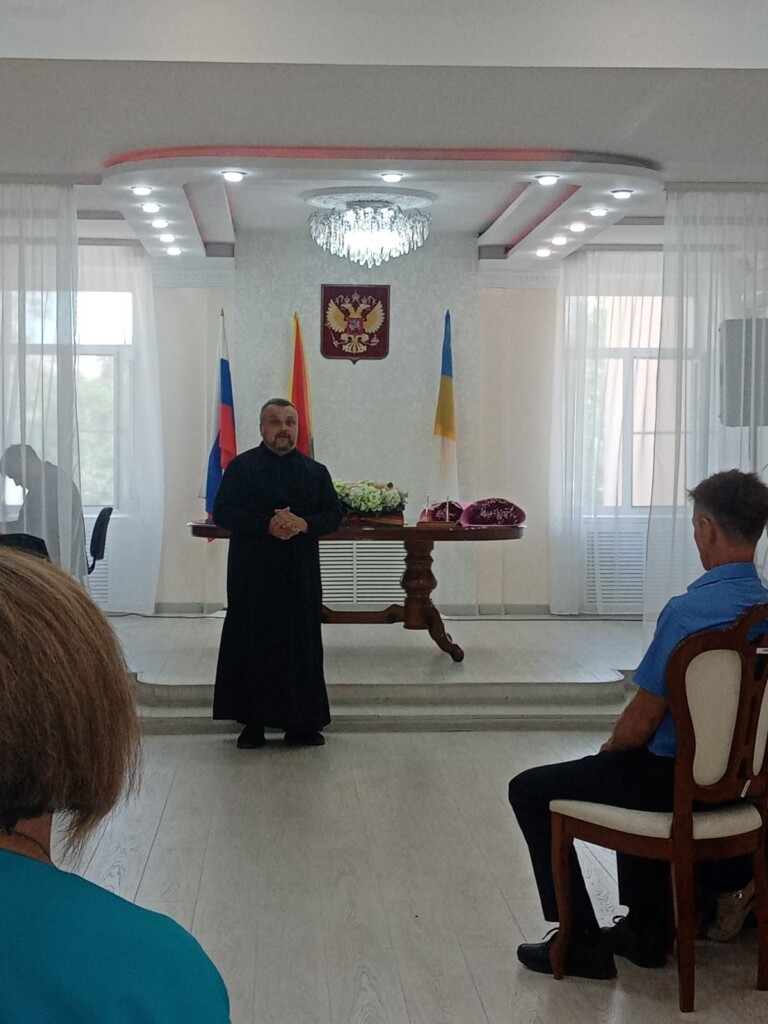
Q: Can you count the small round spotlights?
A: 13